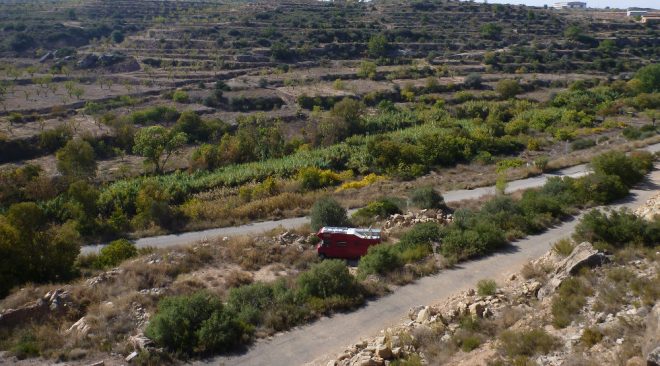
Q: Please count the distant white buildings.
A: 2